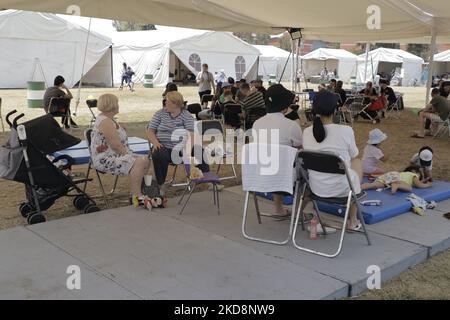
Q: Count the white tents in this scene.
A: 6